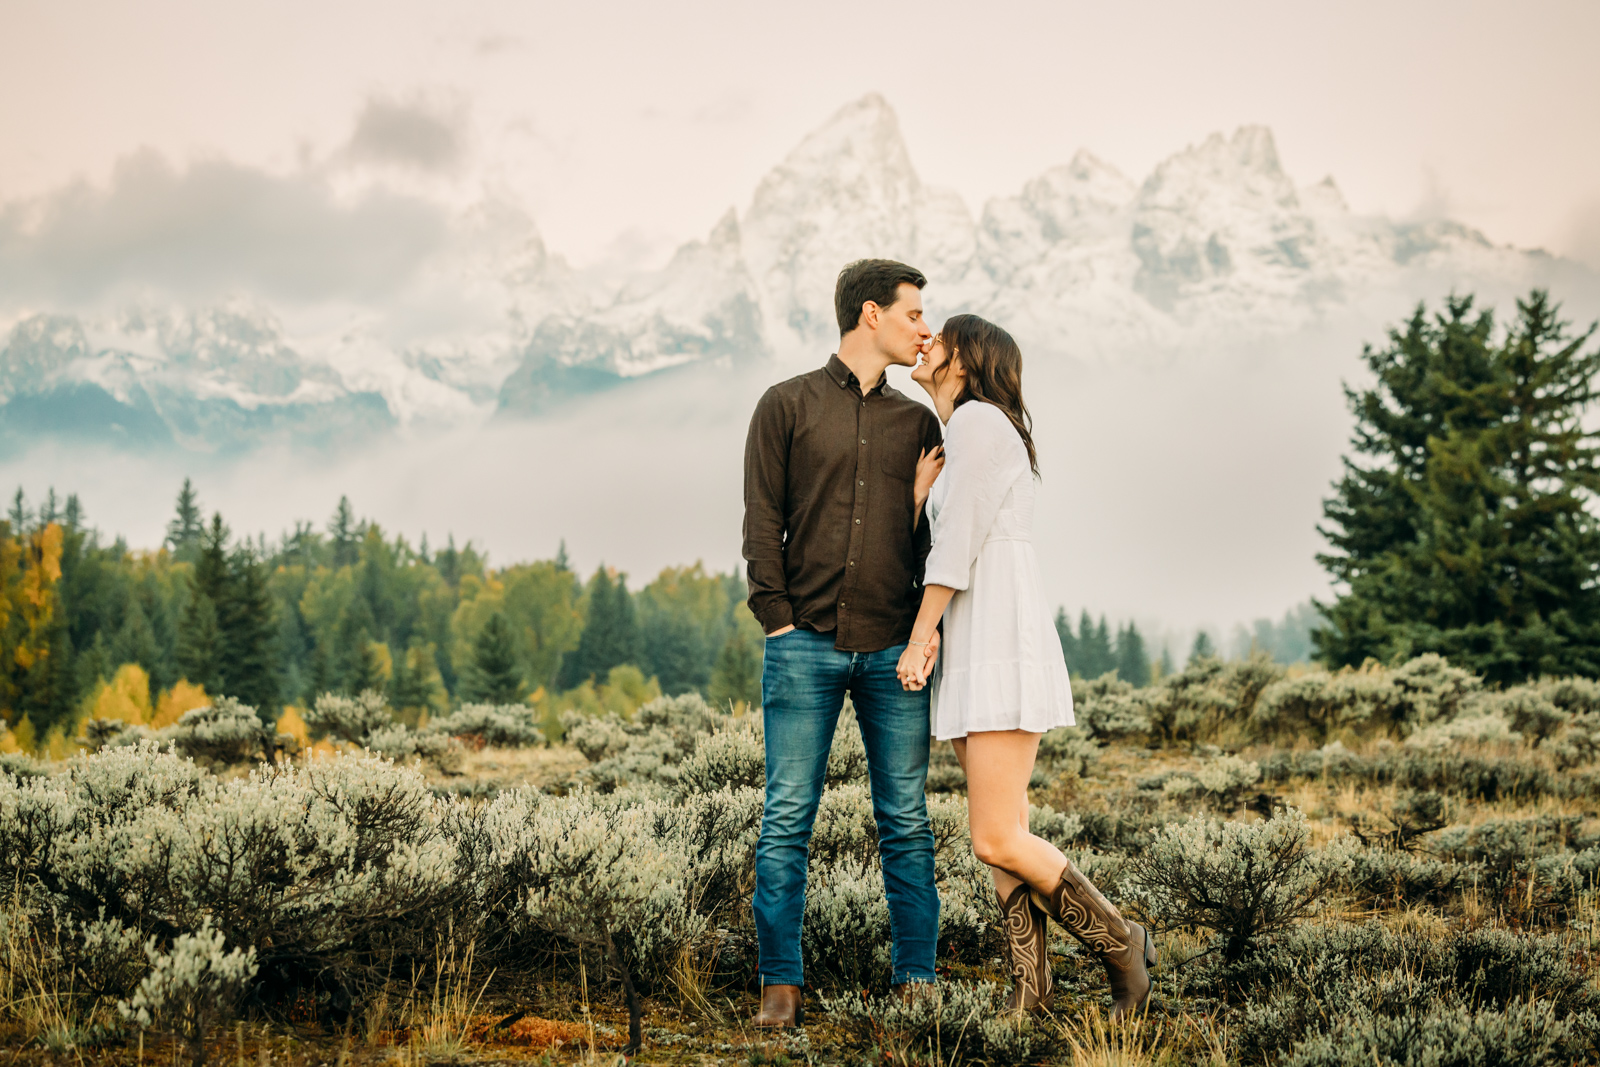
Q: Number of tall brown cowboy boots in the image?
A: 2